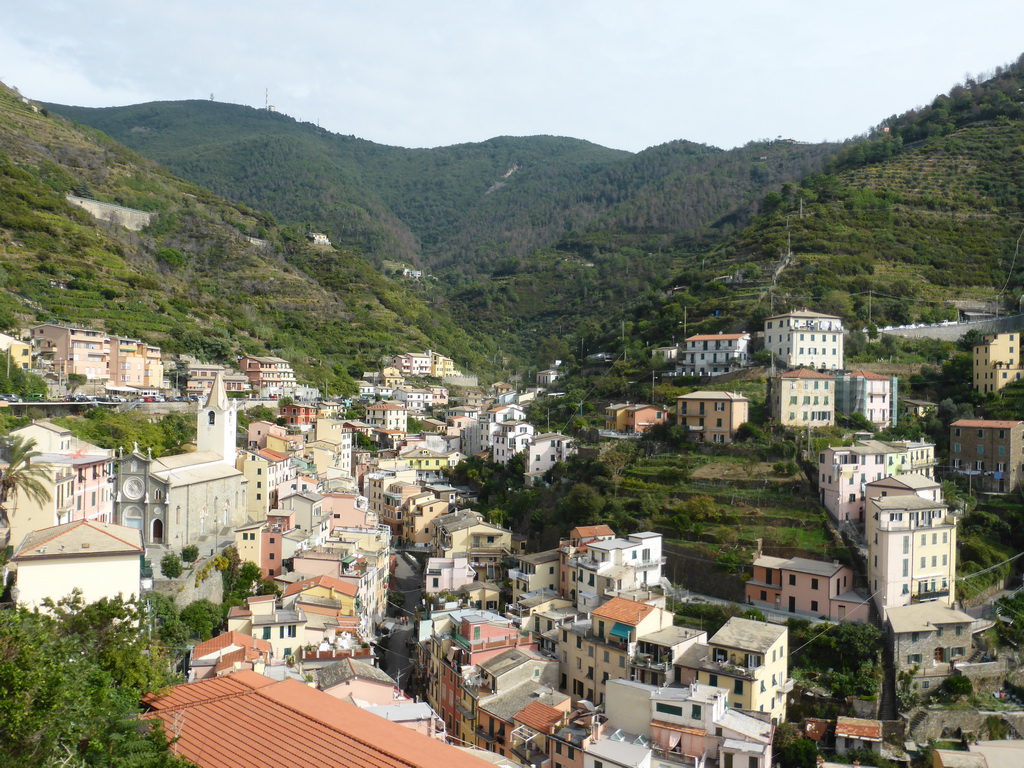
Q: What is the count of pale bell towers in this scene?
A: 1